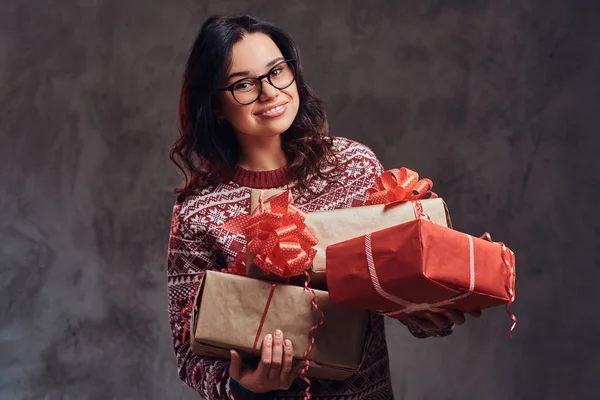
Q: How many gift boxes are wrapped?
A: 4